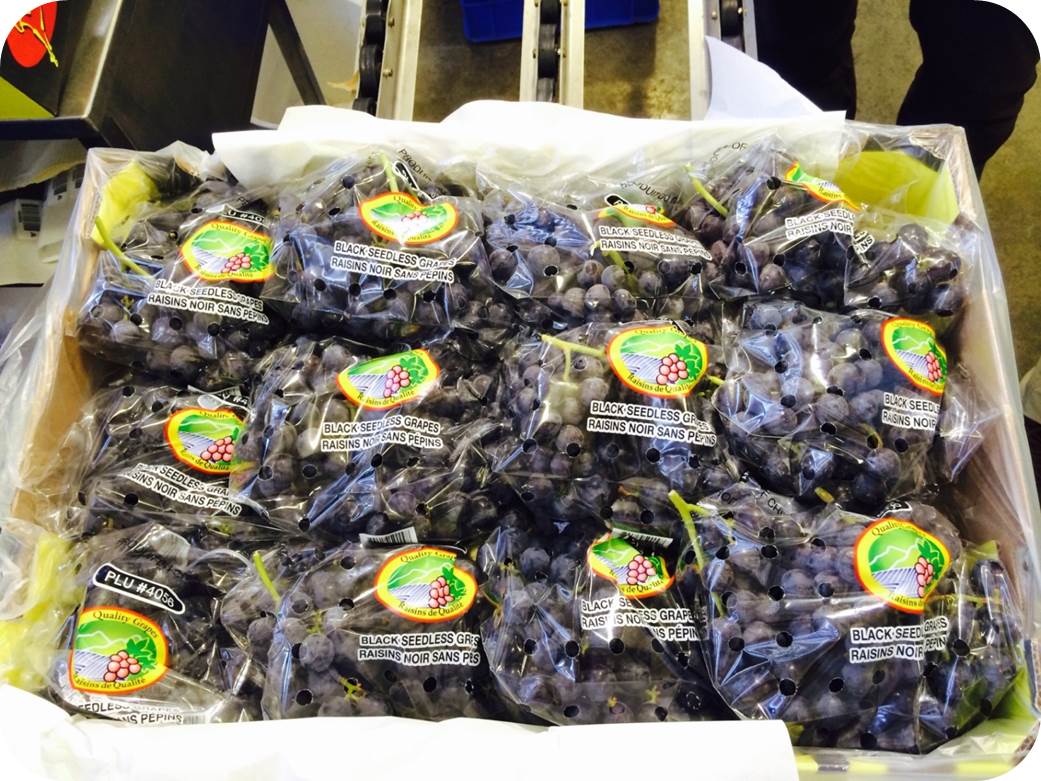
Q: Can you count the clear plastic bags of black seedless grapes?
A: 12